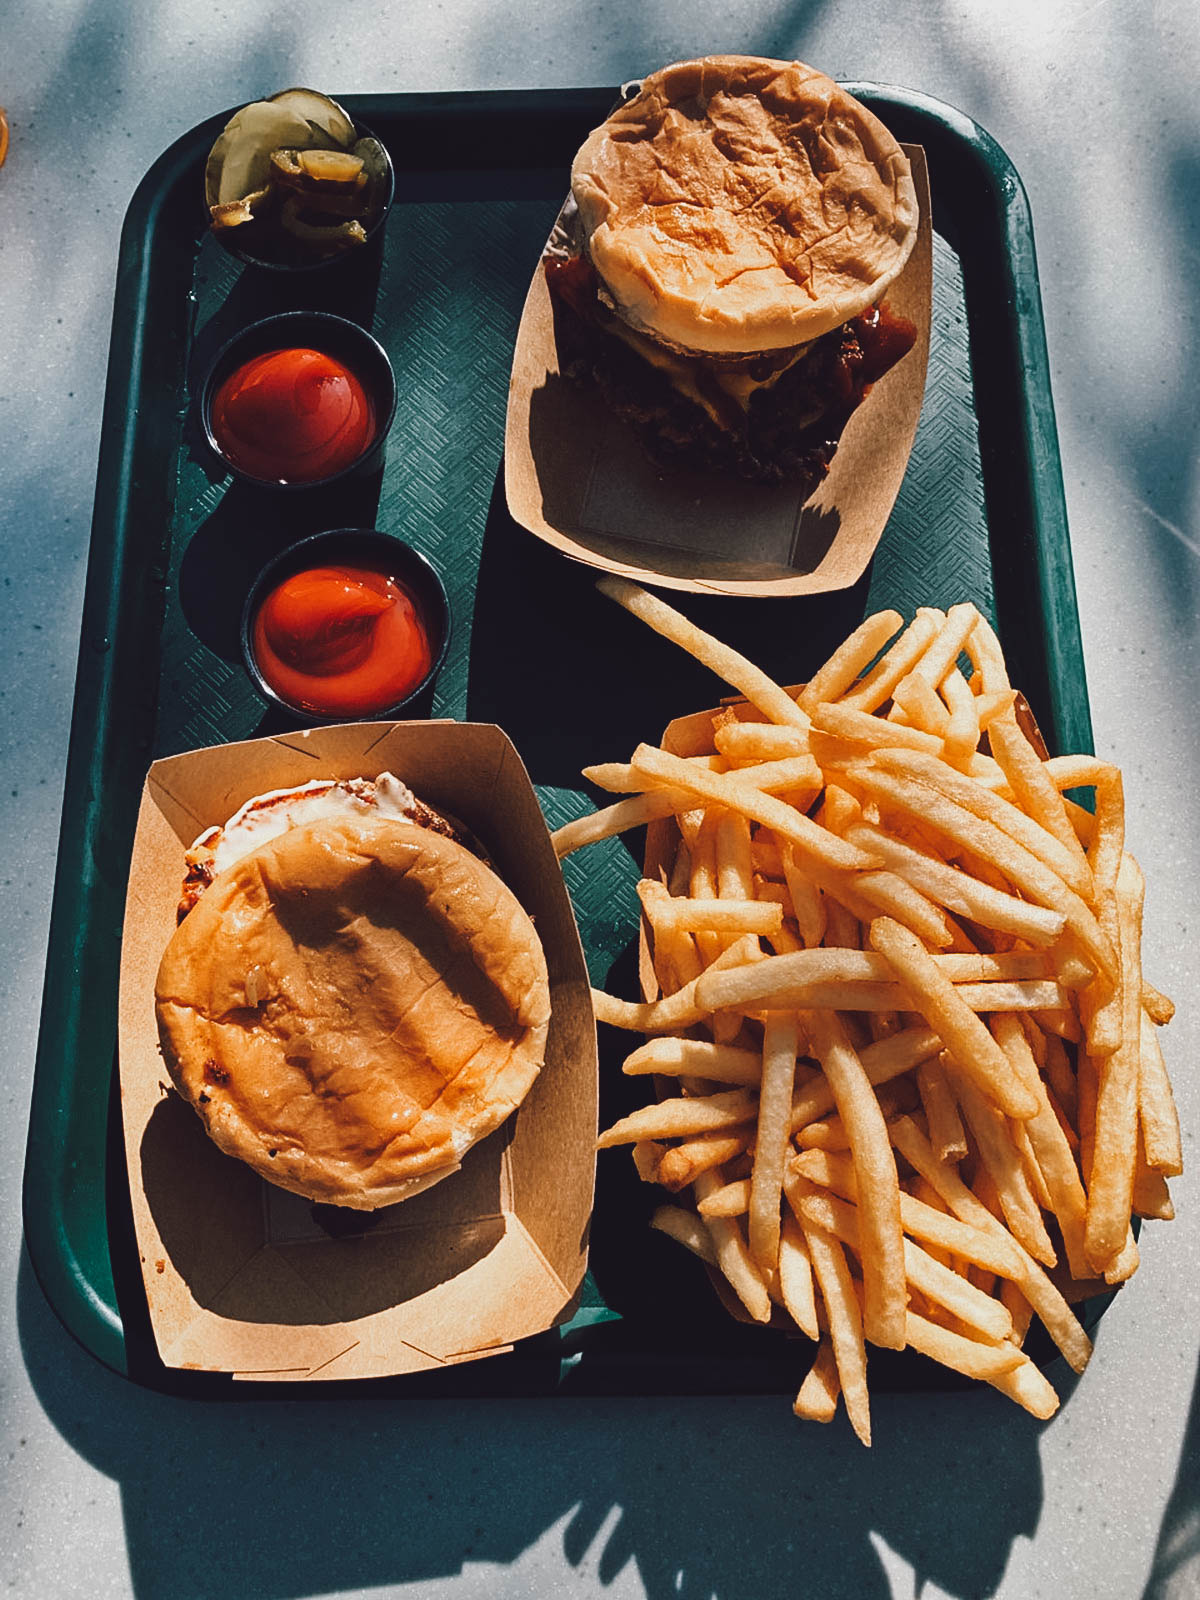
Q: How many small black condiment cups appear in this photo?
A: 3